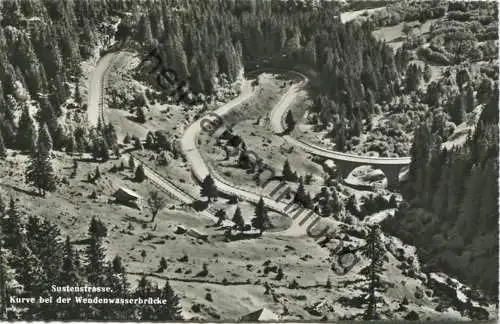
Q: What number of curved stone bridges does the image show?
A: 1